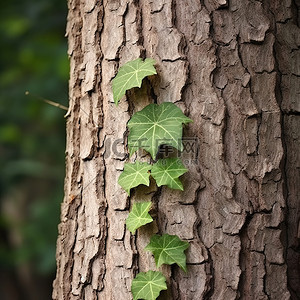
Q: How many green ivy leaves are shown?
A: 7